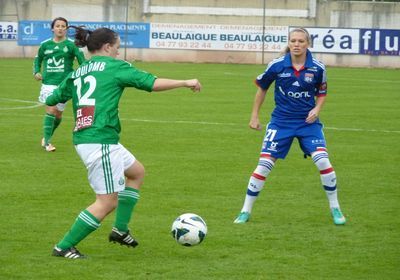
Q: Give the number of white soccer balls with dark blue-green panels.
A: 1